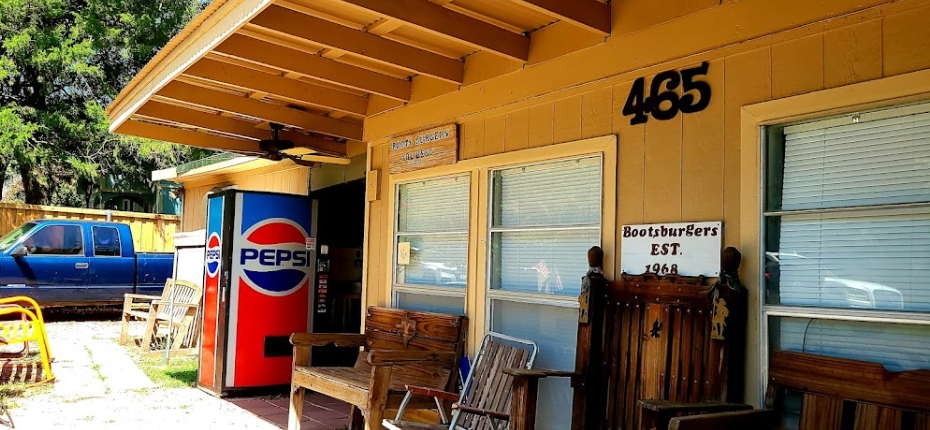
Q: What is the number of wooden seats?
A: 5